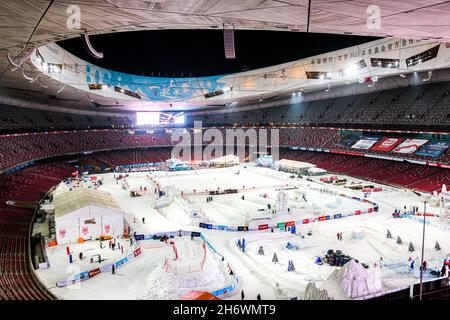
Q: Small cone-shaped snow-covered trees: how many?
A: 7